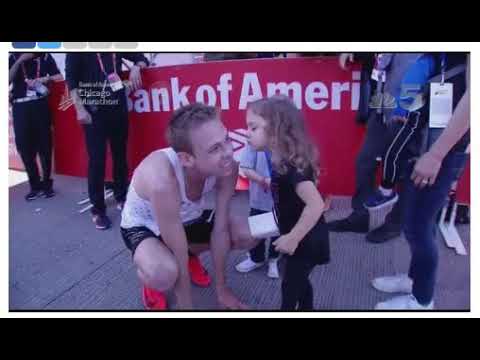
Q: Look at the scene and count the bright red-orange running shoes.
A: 2